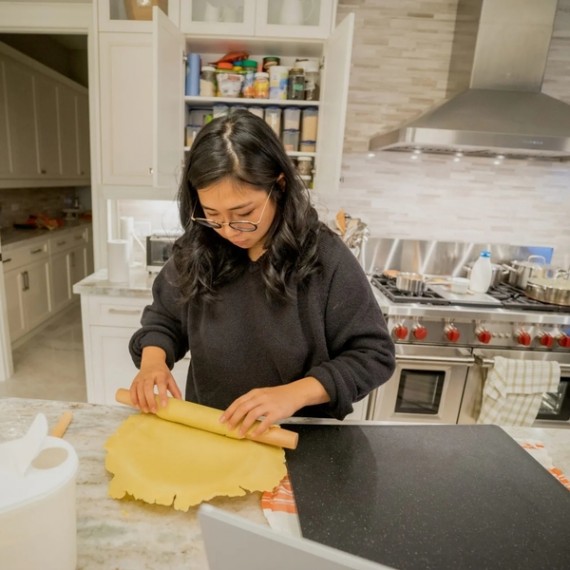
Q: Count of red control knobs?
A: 7